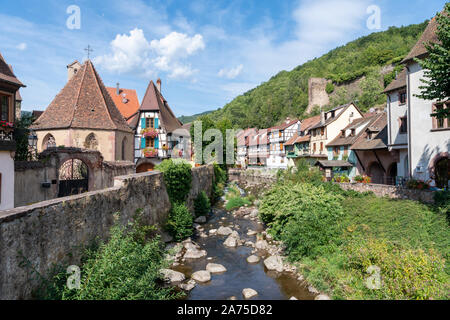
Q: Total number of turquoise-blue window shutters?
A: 4